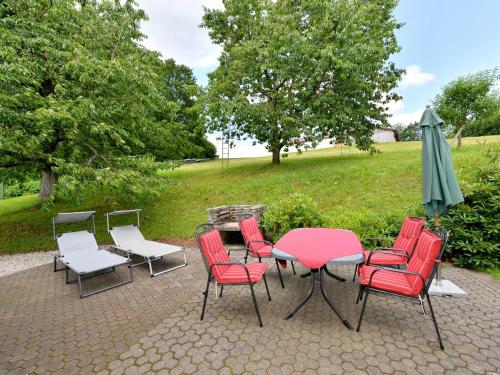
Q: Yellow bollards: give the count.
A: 0